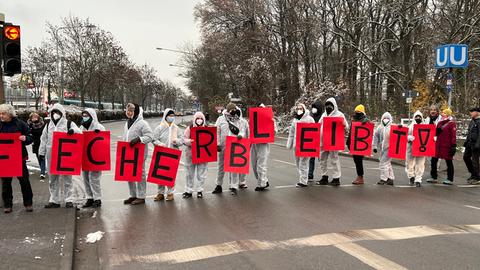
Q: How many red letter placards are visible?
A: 13